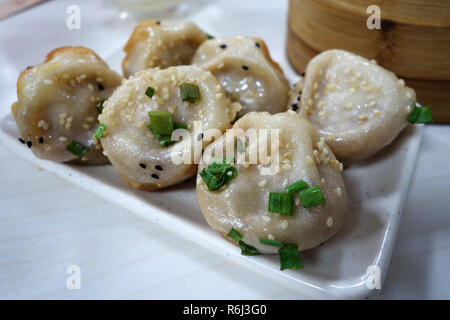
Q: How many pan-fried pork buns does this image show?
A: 6